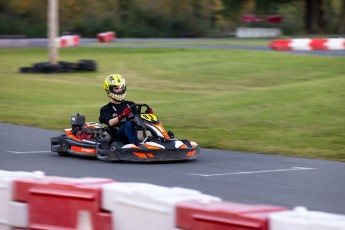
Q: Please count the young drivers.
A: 1